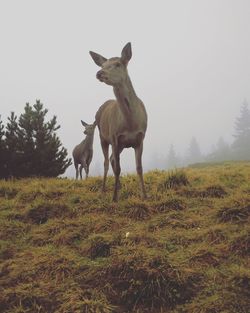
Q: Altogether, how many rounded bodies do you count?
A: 2